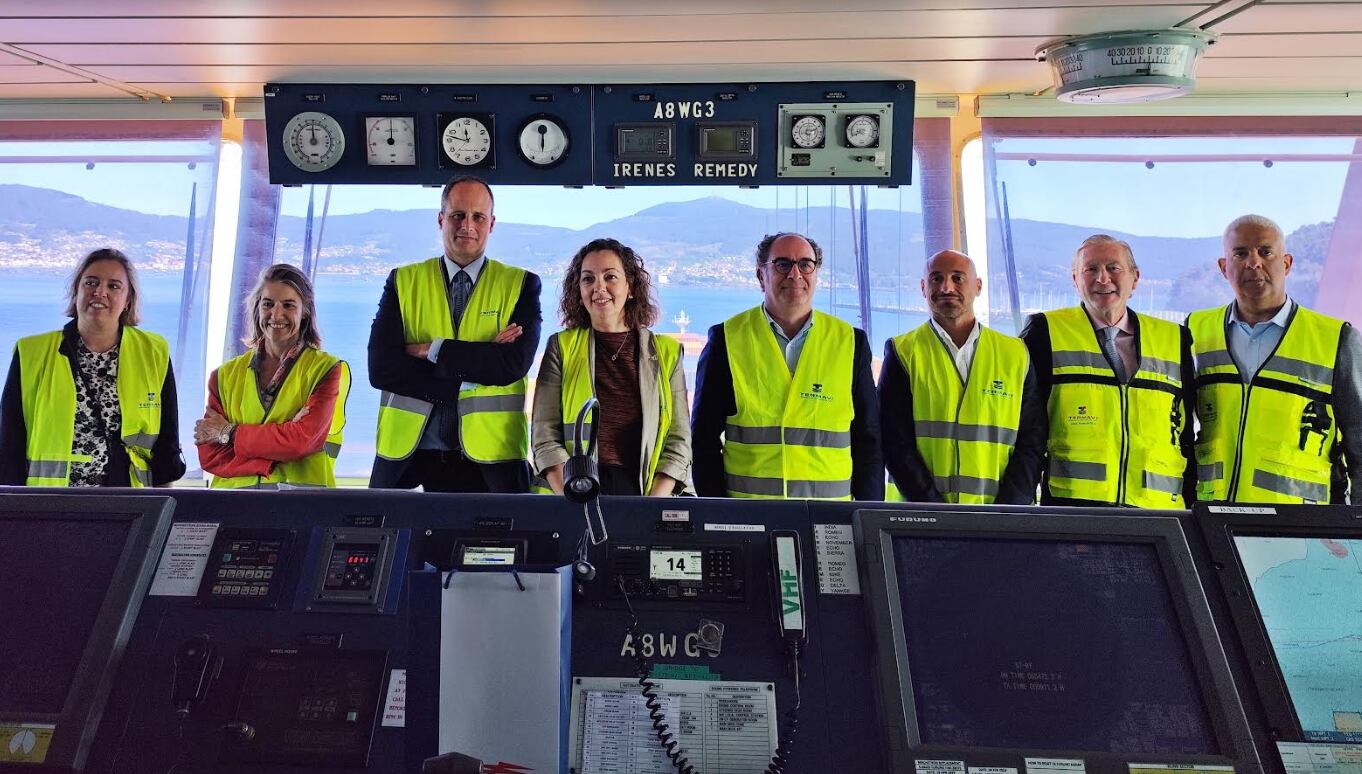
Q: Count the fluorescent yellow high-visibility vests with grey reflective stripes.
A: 8